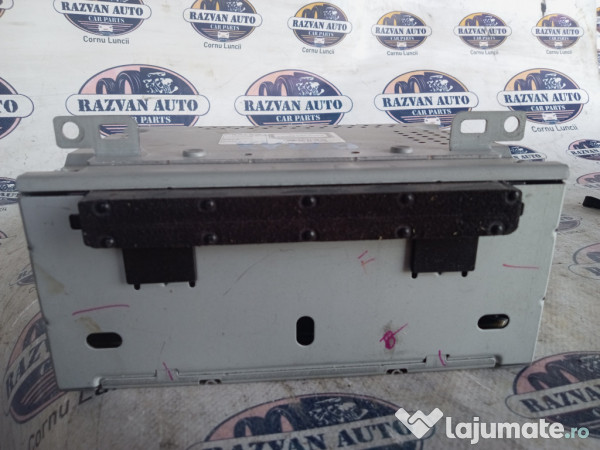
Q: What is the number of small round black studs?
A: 10